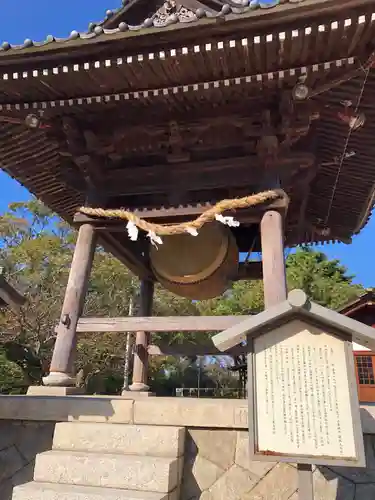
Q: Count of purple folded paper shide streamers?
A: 0